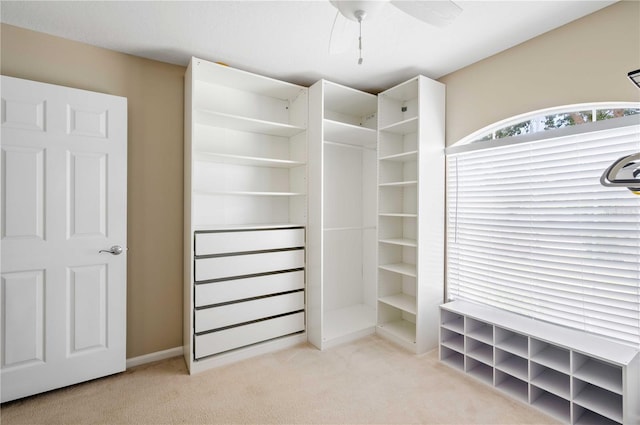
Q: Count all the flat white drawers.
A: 5